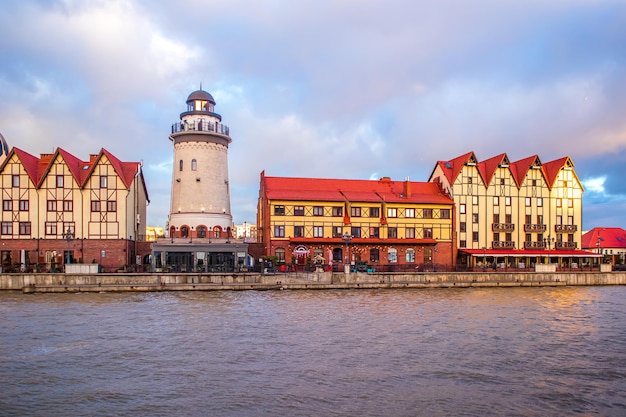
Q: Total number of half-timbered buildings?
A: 3